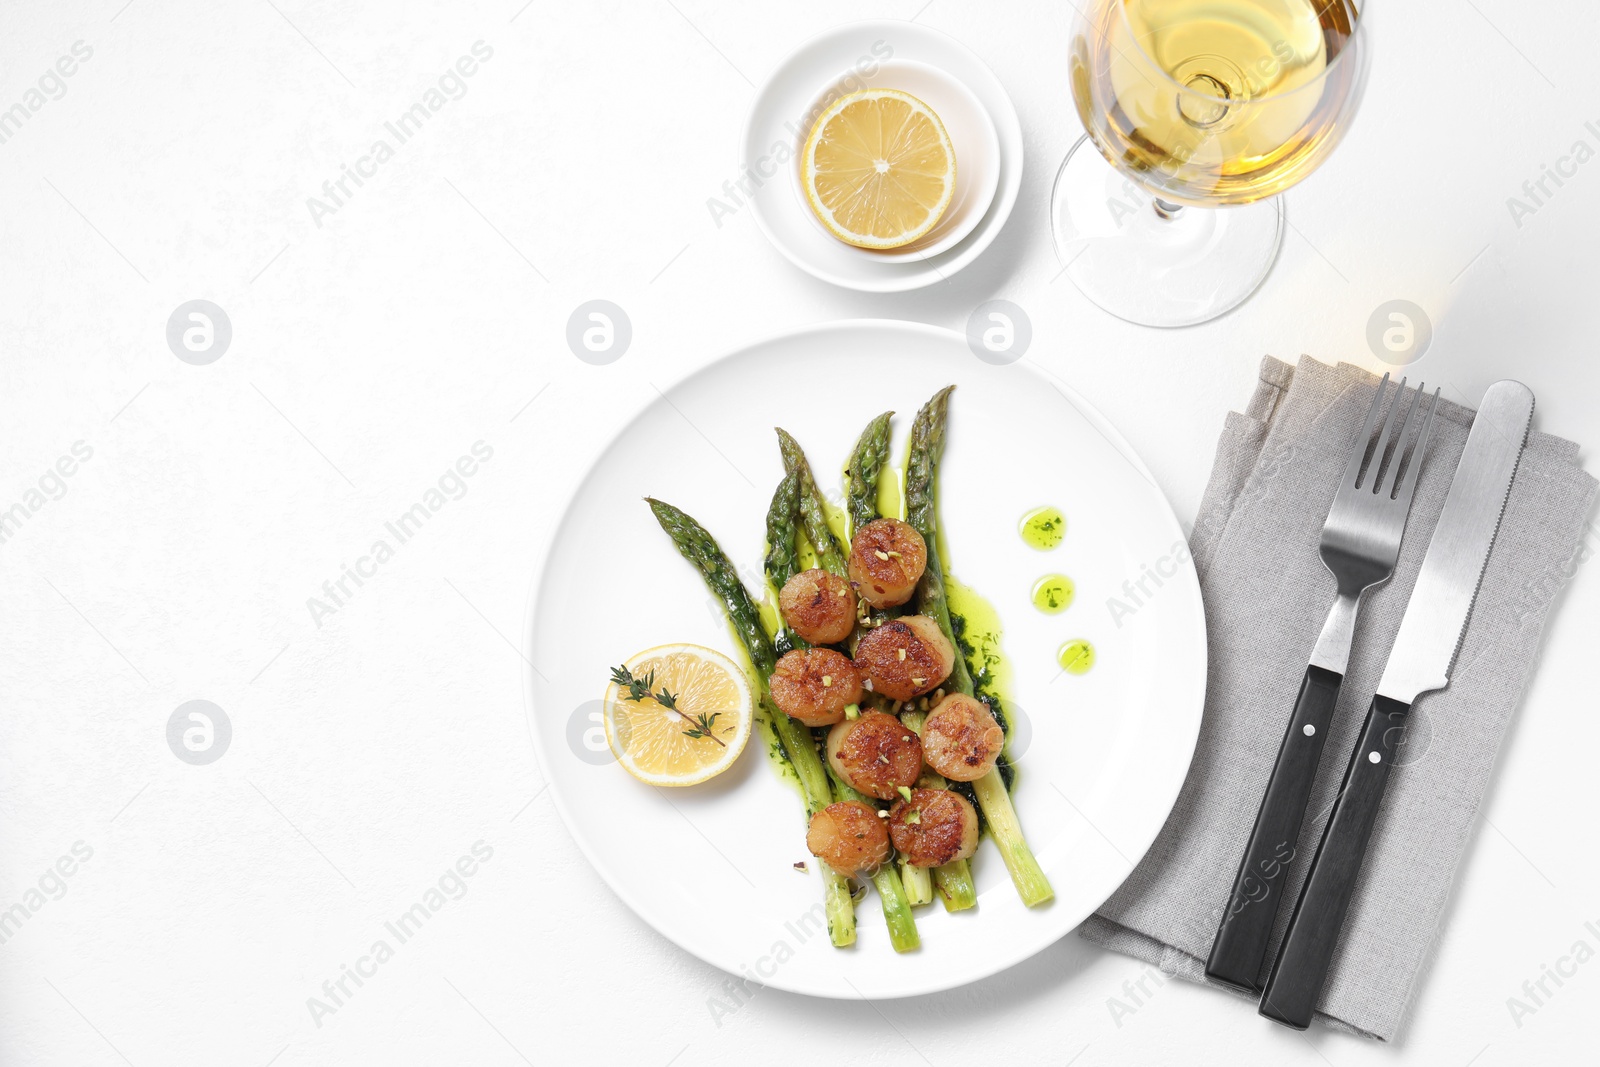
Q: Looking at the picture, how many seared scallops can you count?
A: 8